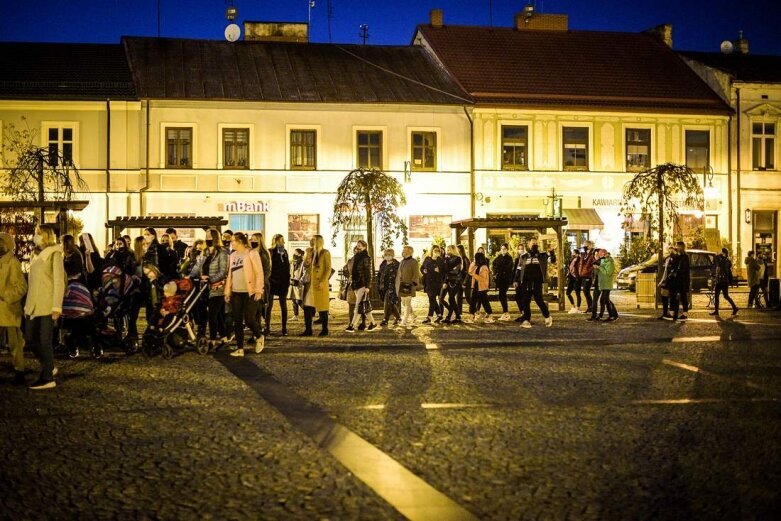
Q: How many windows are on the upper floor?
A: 11